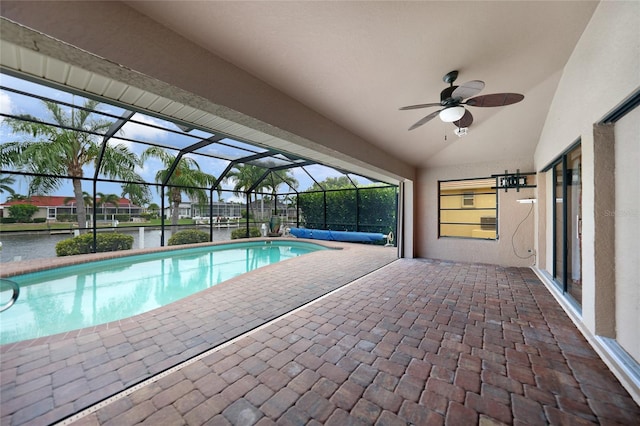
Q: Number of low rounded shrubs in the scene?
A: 3